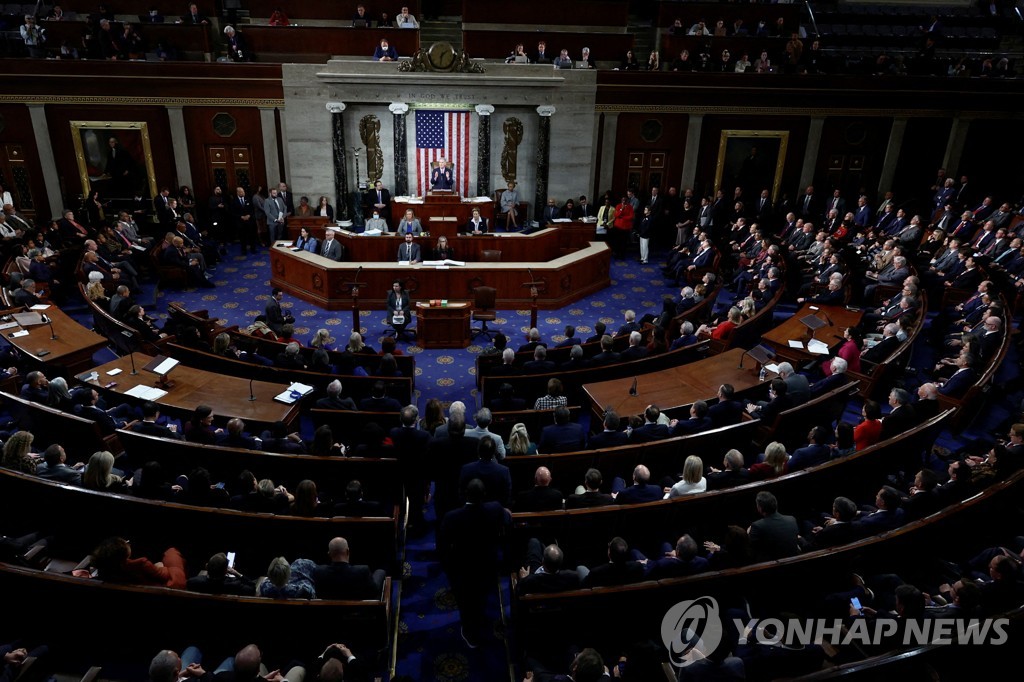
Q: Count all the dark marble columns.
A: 4